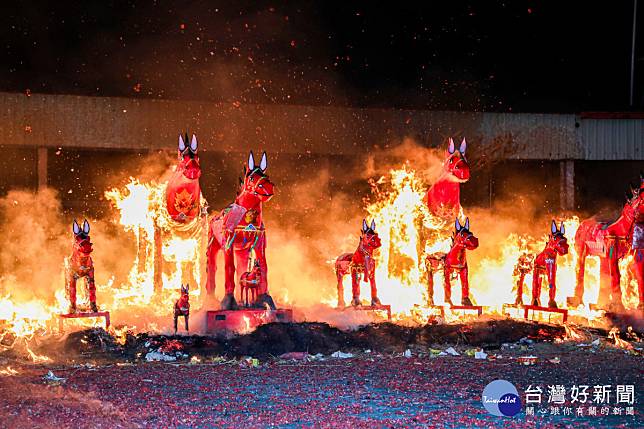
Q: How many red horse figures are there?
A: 10